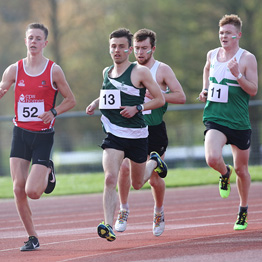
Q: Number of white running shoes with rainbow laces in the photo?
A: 2